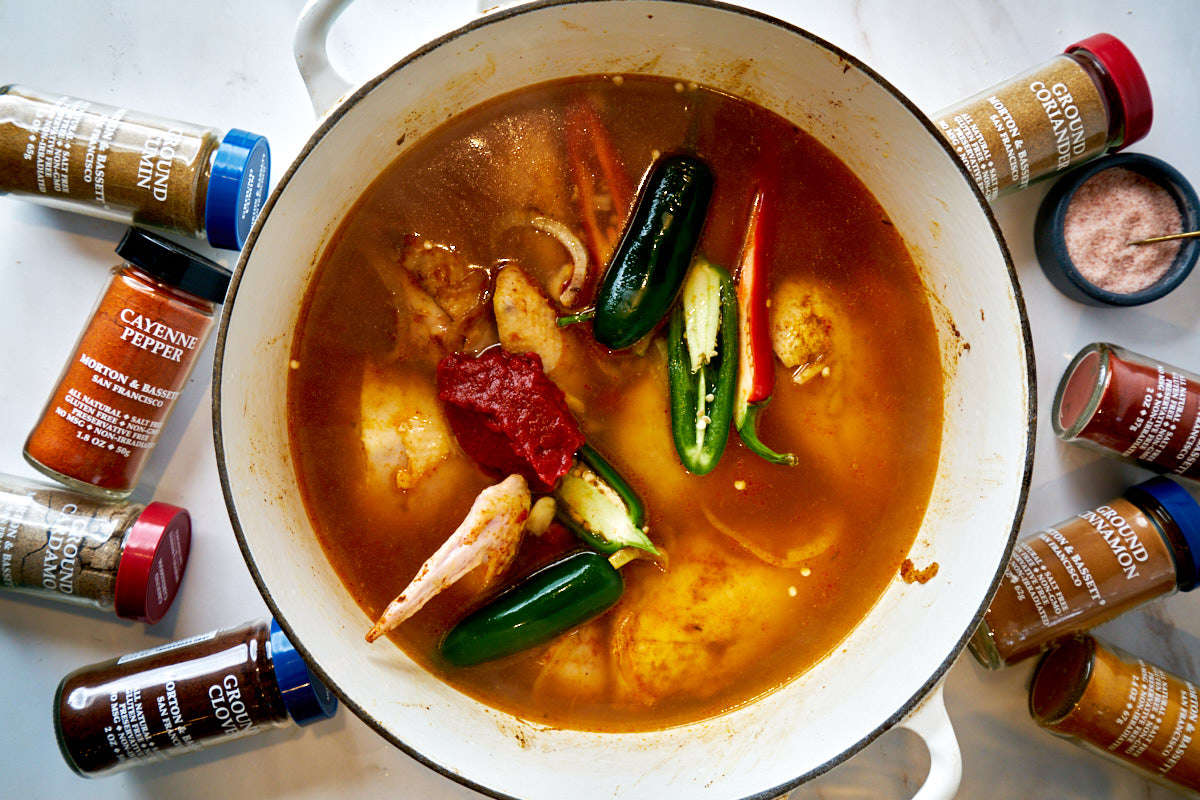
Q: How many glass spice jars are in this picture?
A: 8